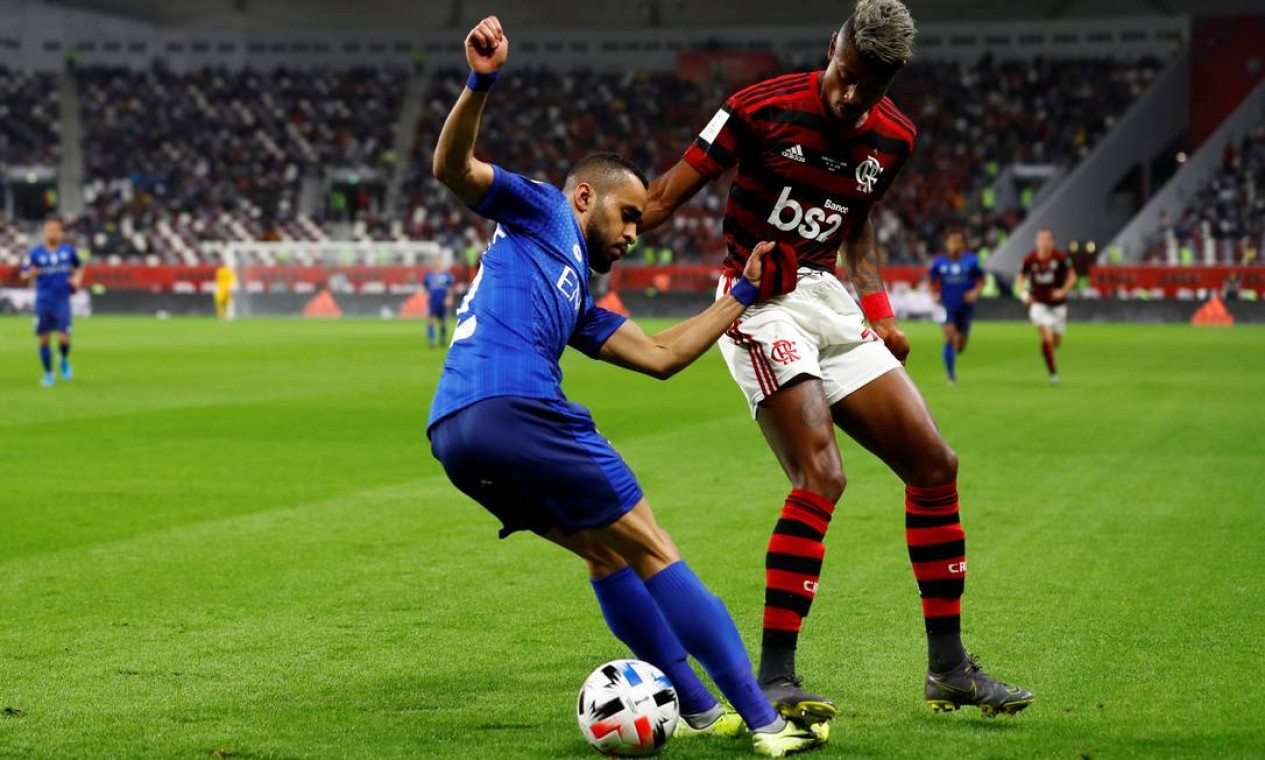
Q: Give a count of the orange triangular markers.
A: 4